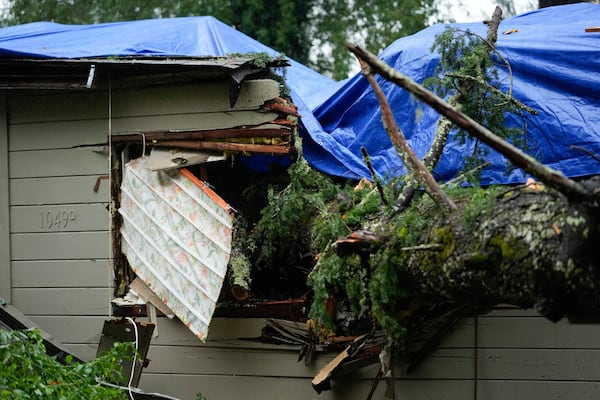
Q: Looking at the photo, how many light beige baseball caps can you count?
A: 0